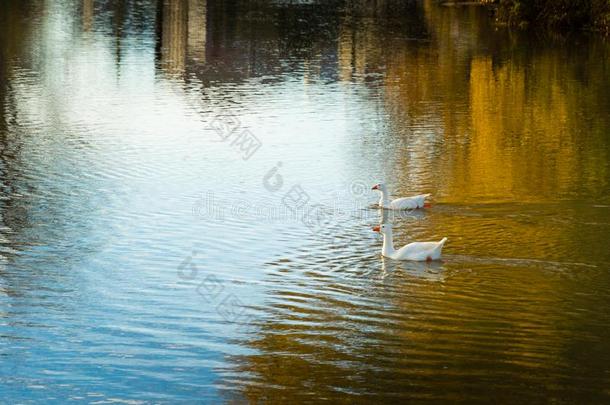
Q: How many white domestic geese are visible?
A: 2